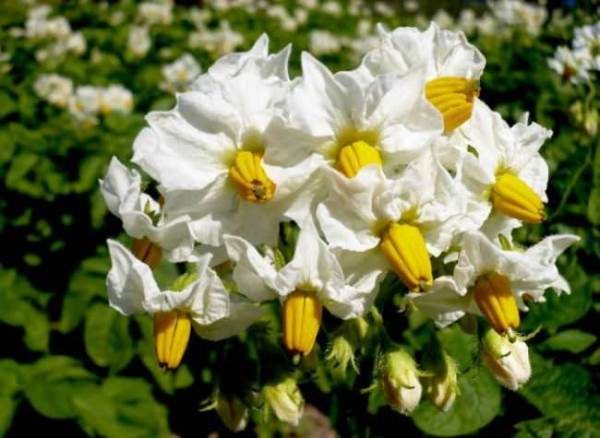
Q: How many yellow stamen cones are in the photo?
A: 9